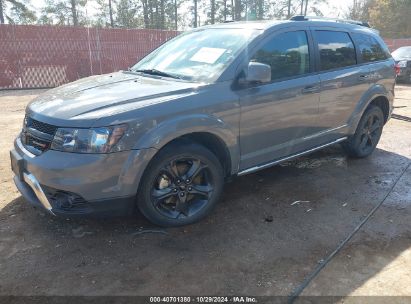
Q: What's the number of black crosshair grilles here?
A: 1